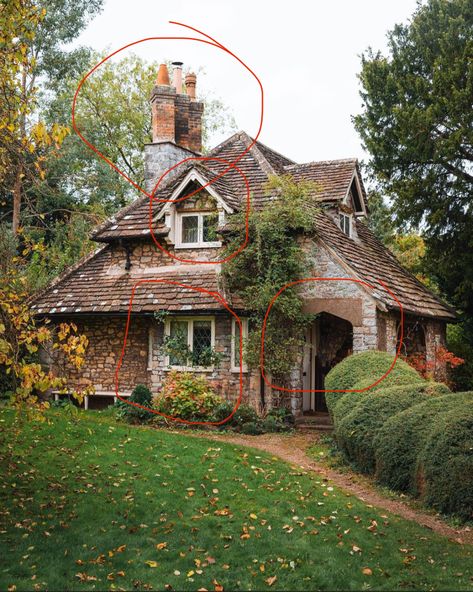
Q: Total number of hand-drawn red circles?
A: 4